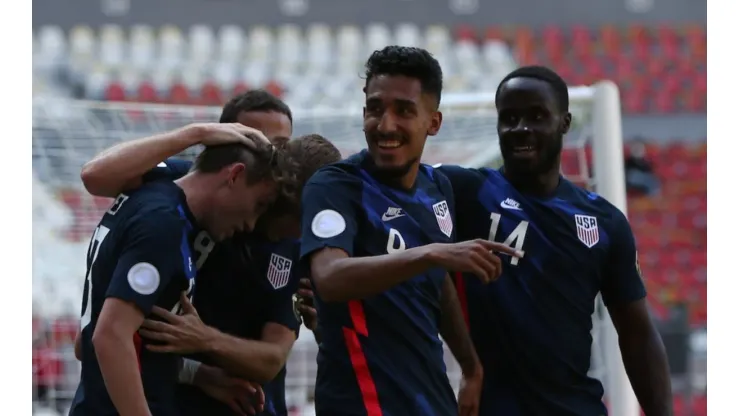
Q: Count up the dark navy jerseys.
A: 5